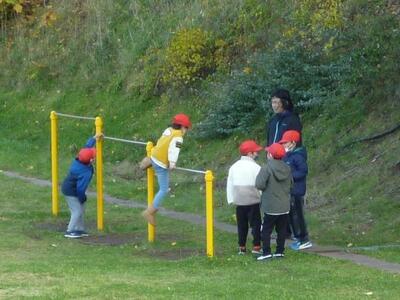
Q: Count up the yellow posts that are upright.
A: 4